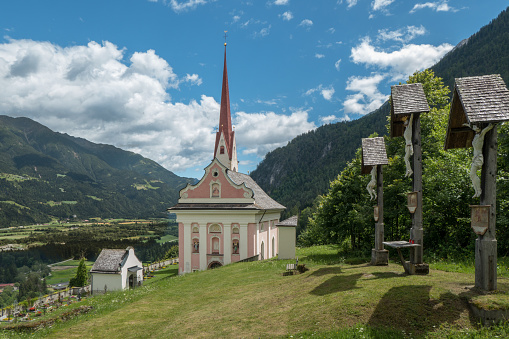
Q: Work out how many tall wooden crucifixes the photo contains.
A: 3